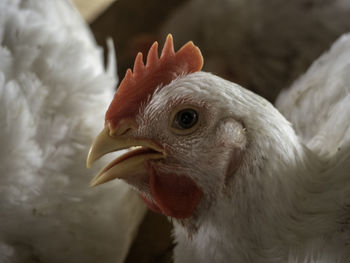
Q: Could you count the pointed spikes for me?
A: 5